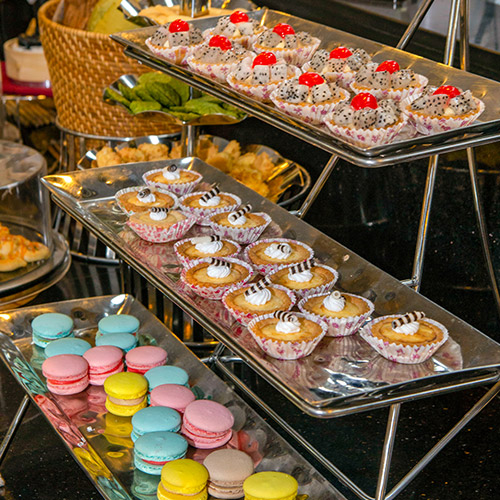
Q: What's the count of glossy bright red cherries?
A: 10